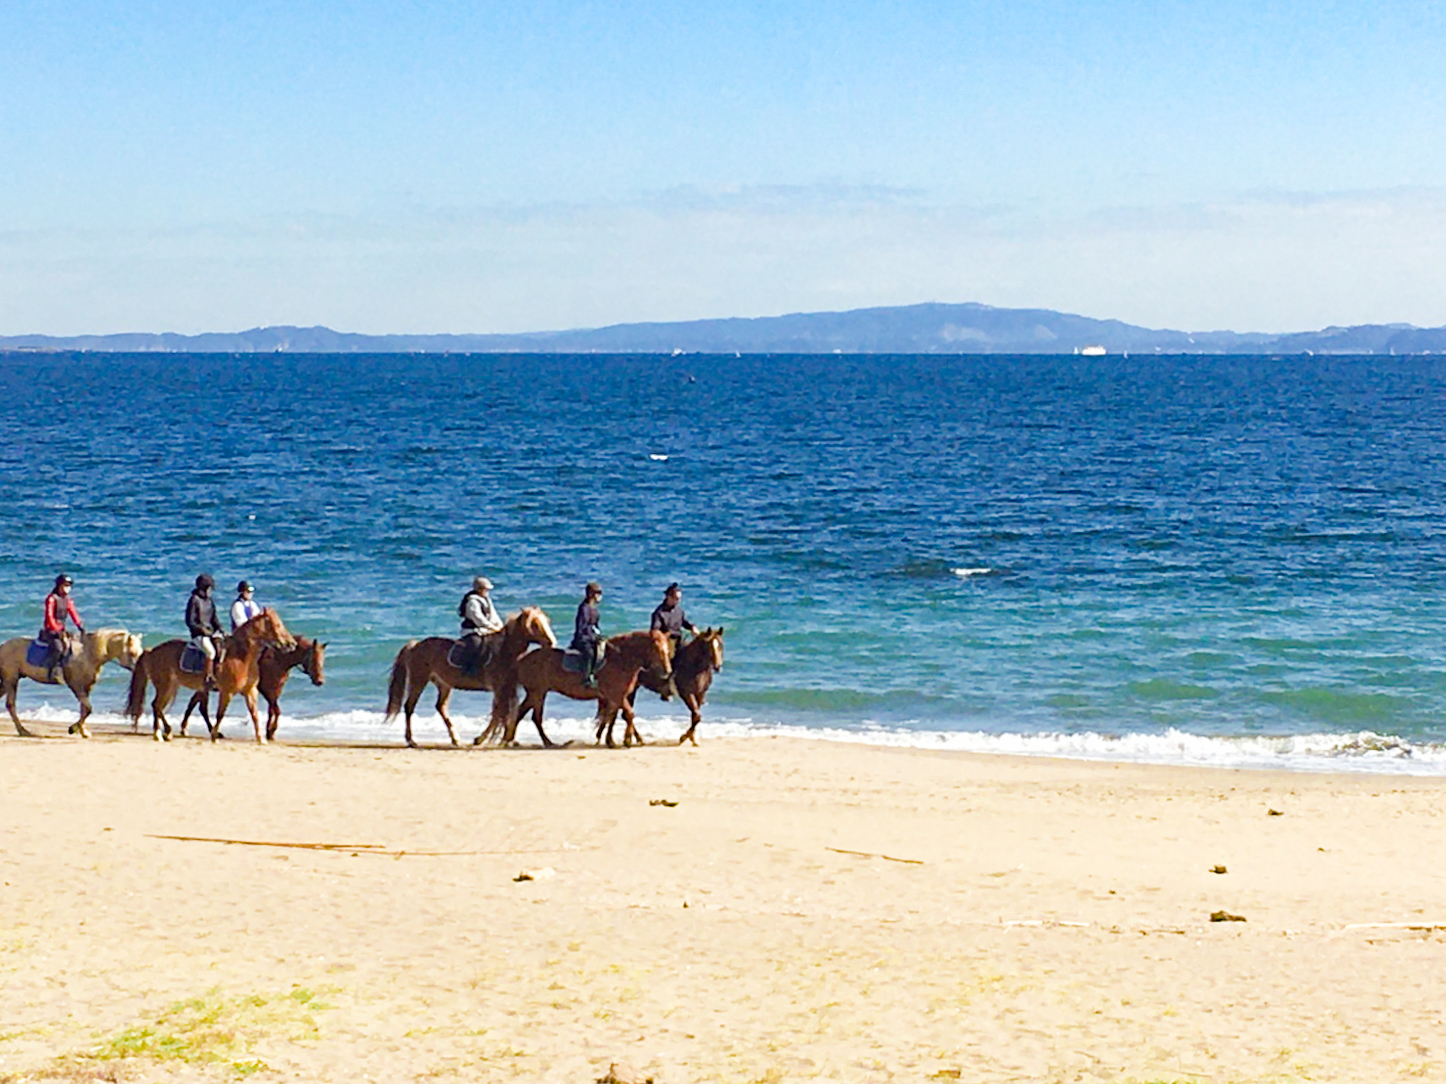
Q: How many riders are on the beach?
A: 6